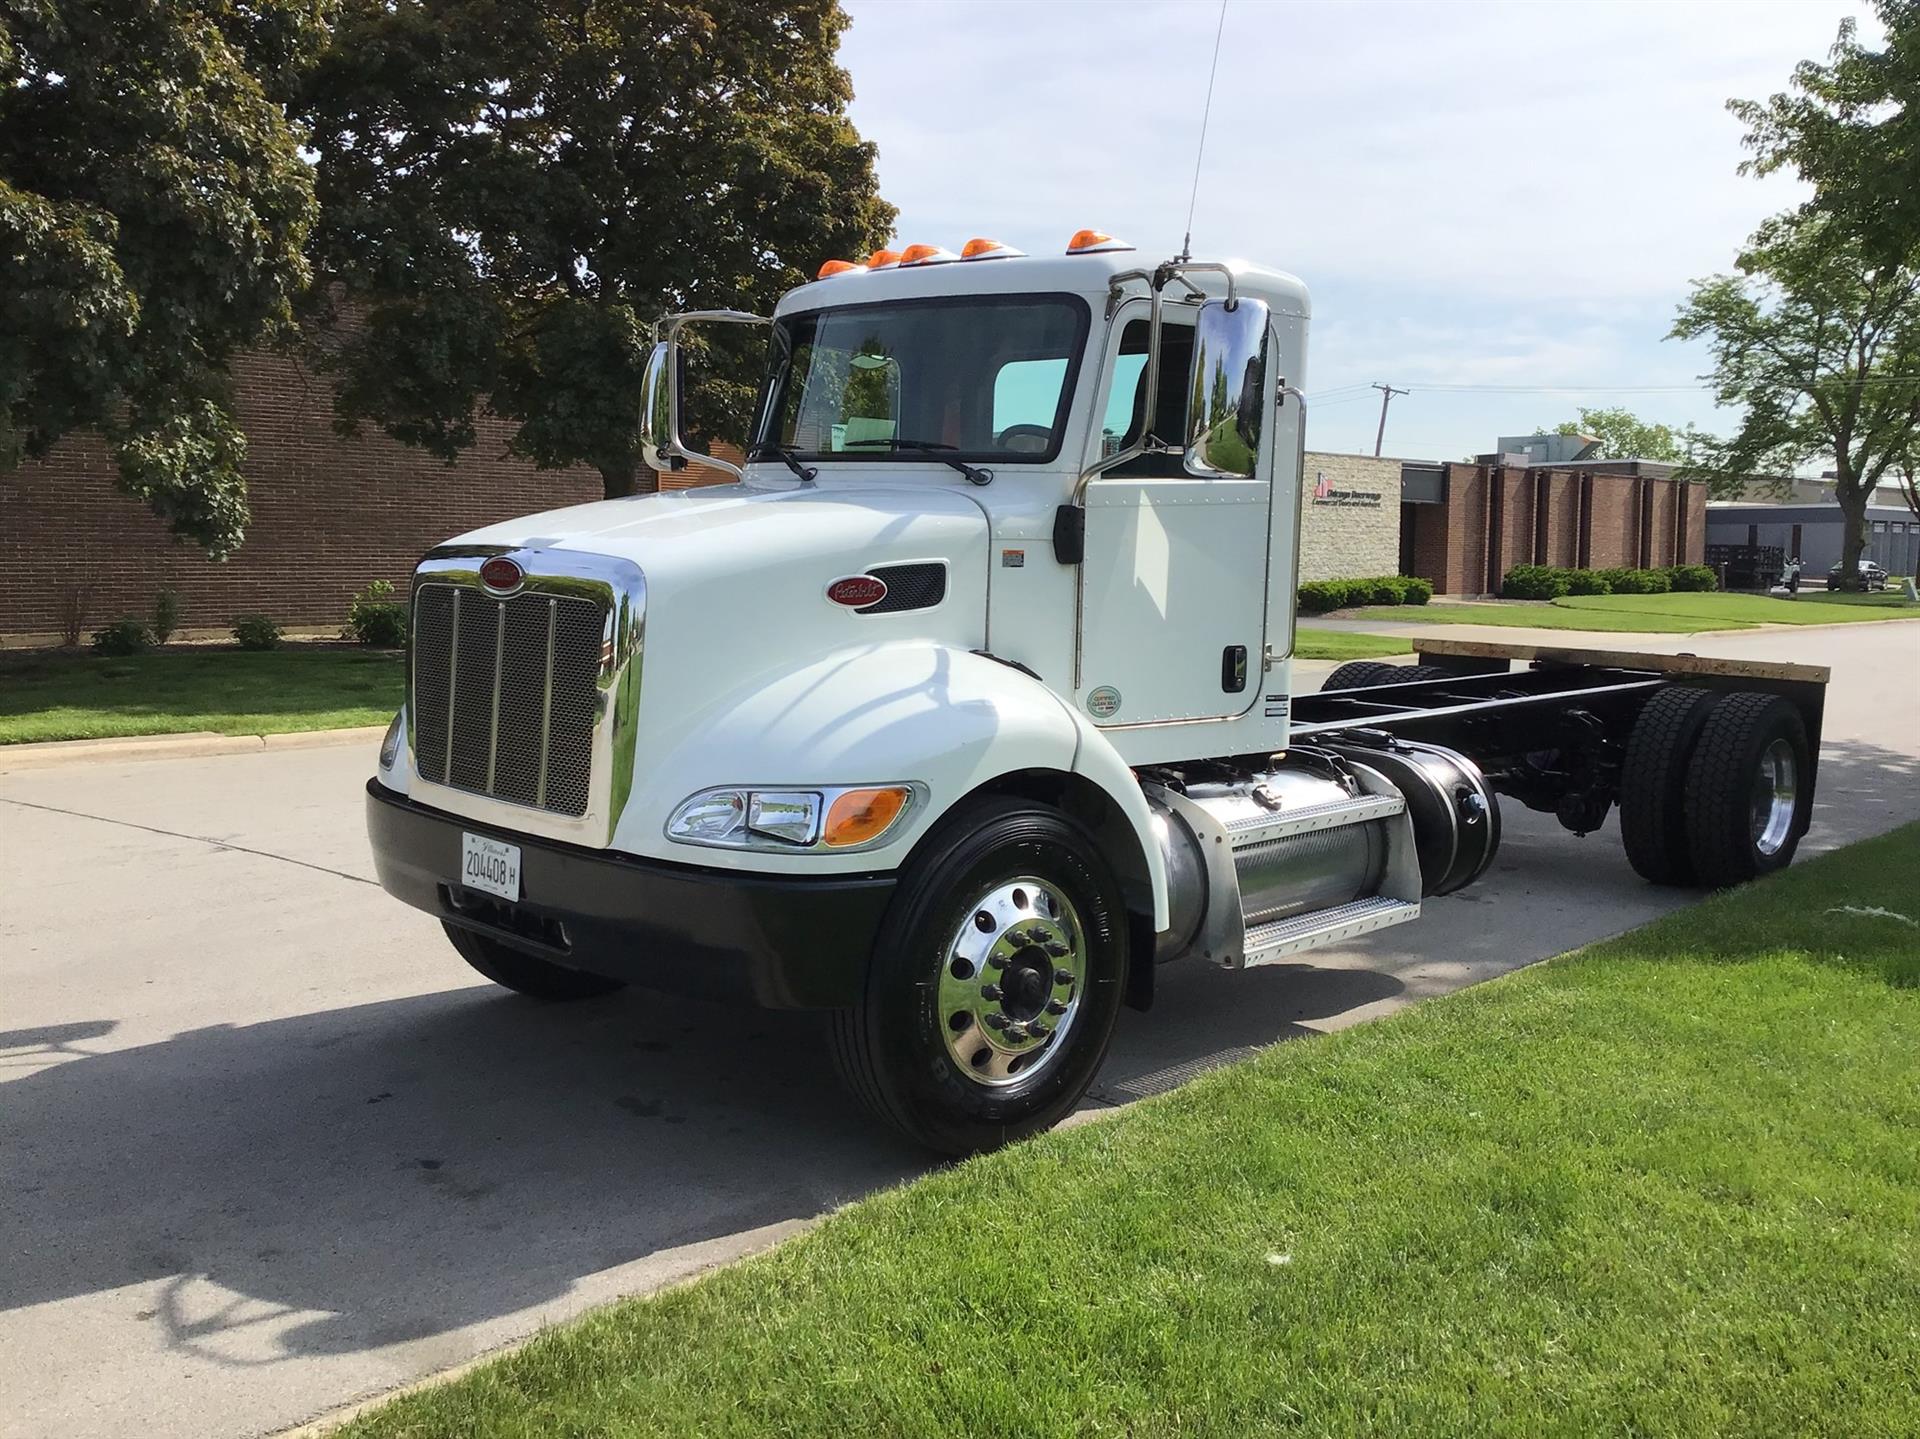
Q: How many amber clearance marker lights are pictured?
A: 5